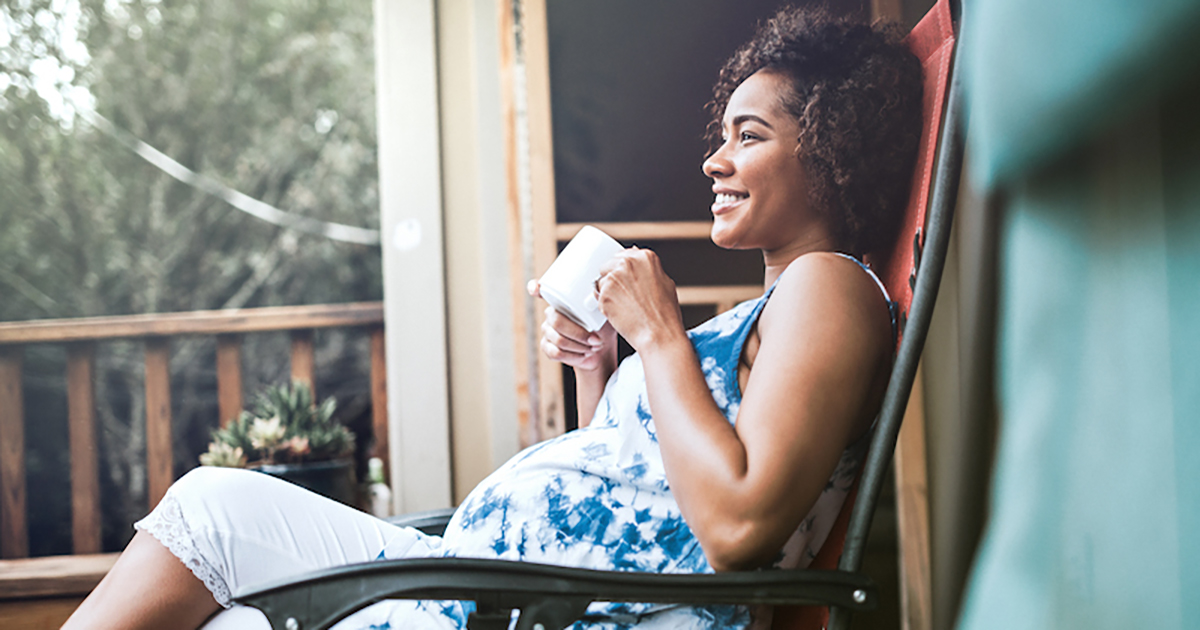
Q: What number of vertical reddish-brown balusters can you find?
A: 6